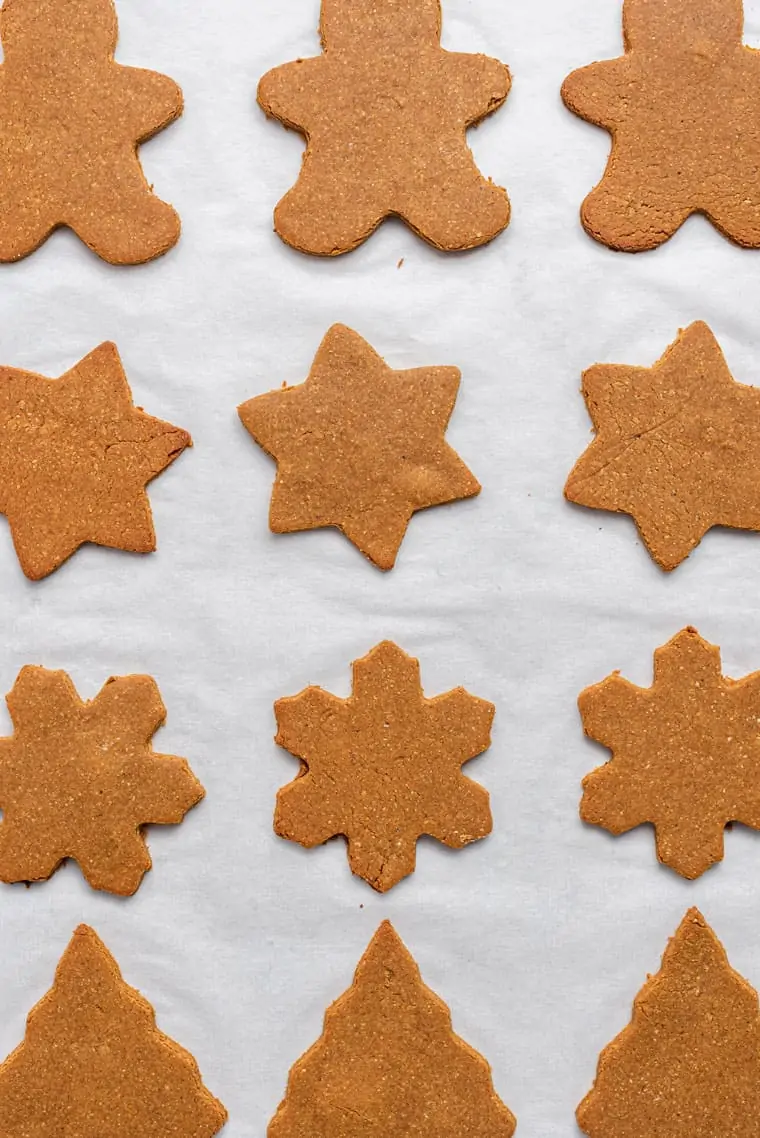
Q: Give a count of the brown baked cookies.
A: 12